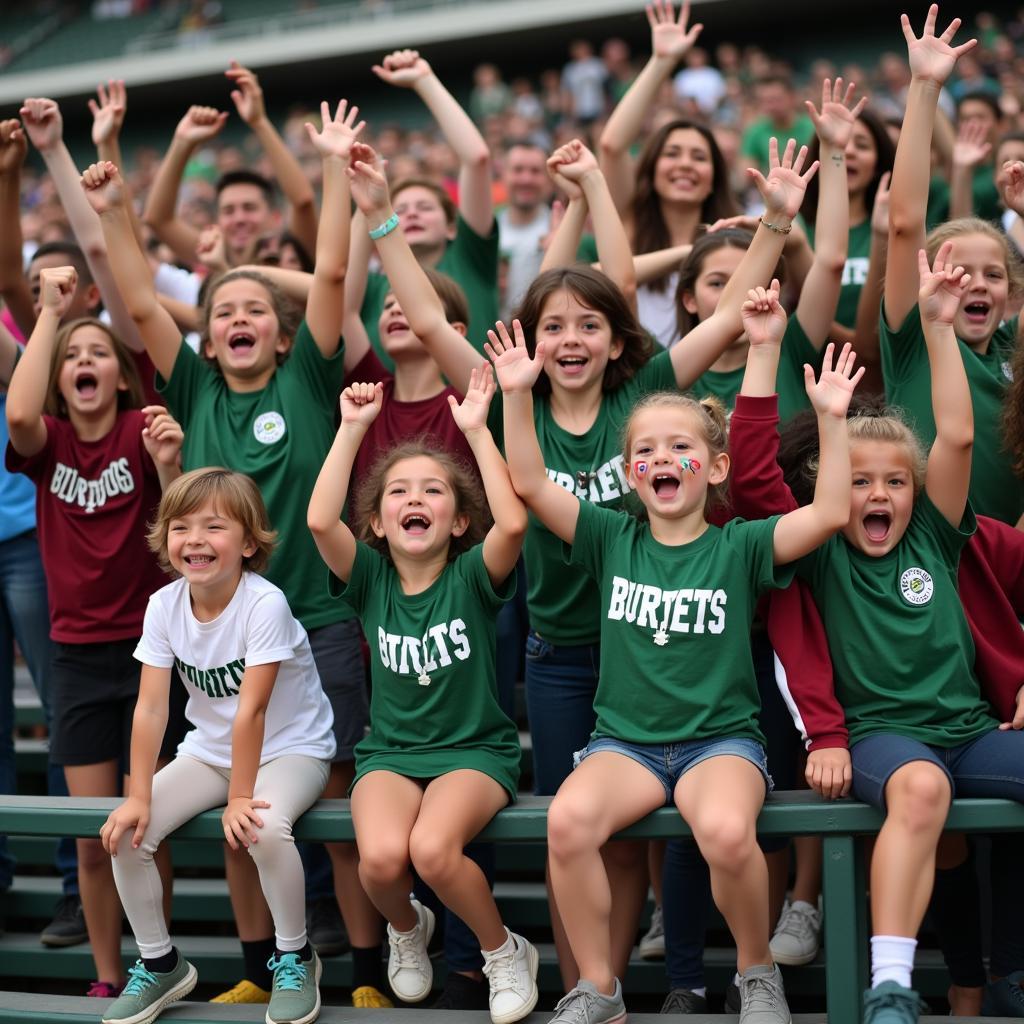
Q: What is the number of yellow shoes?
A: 2